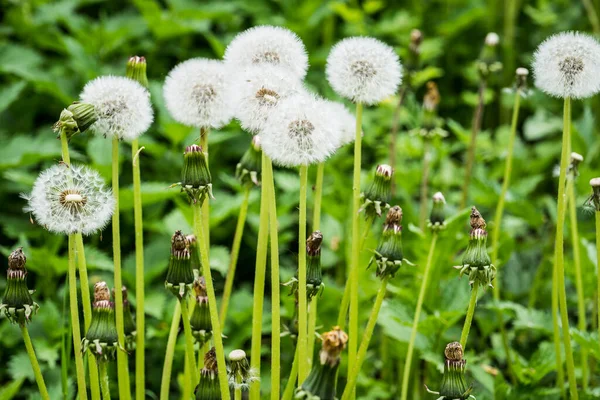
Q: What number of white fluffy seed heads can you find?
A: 9